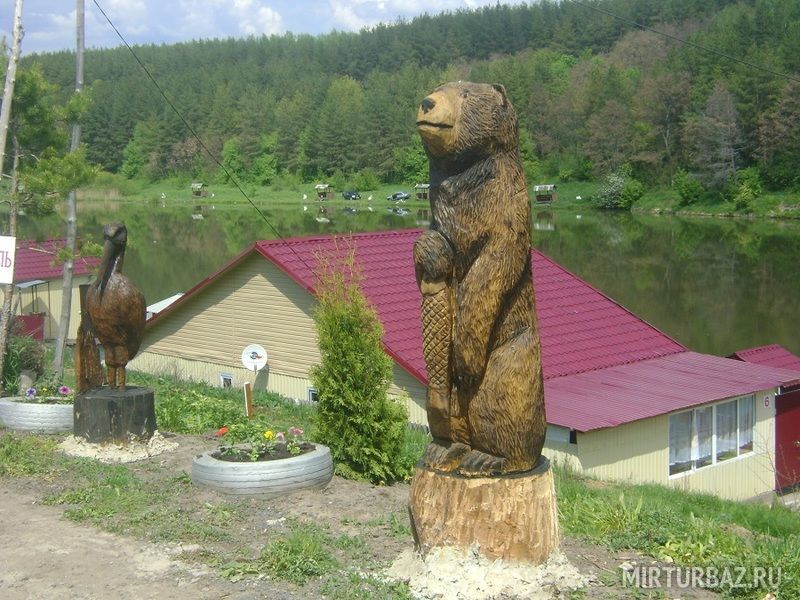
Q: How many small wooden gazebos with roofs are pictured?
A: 4